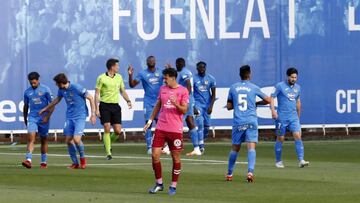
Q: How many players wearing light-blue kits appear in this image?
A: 7